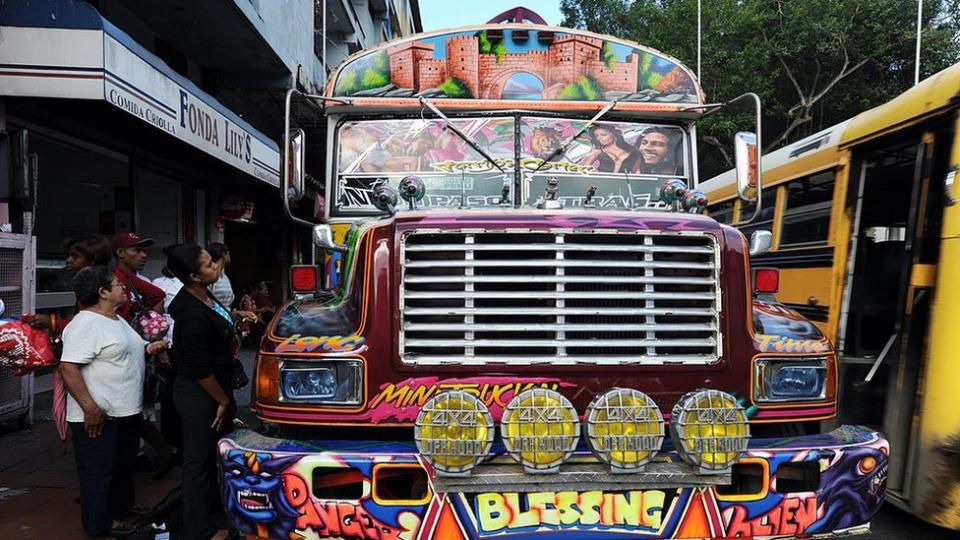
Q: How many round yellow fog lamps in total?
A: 4